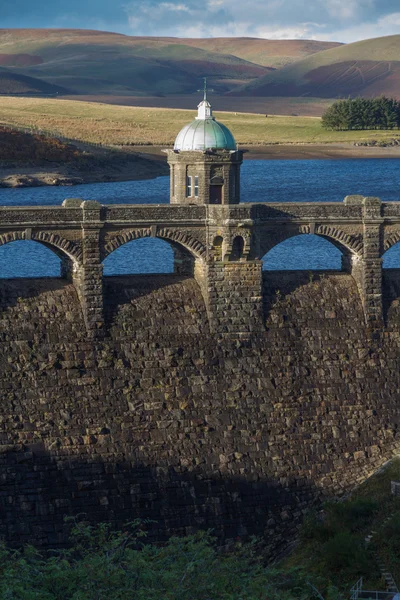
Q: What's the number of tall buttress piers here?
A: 3